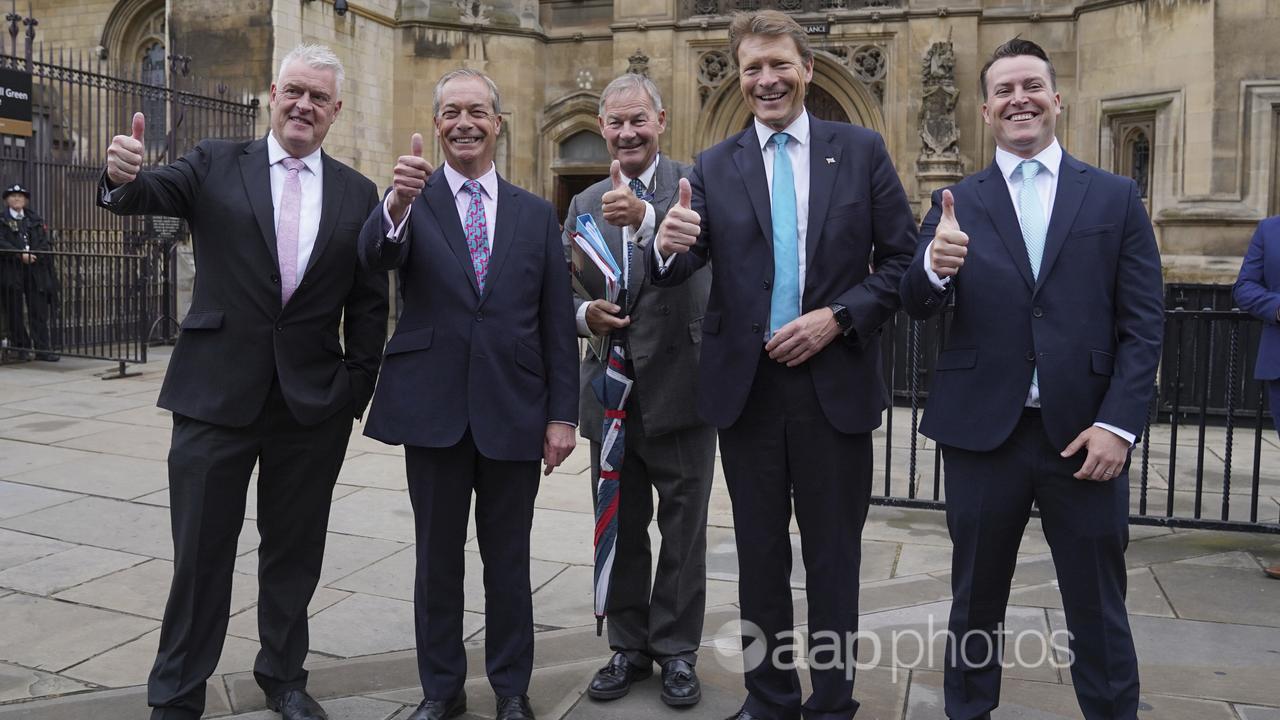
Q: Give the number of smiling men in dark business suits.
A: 5